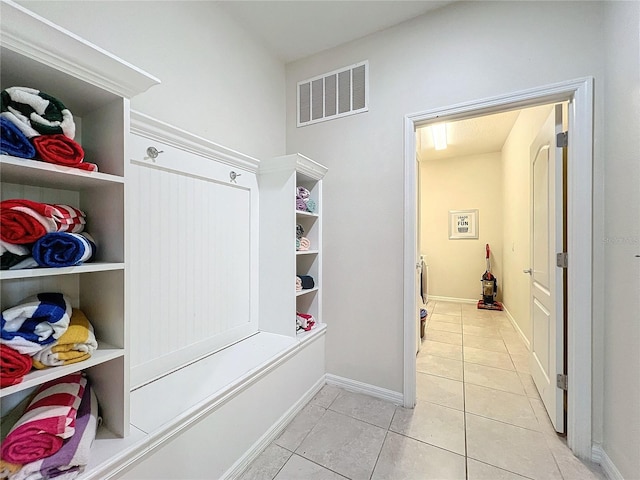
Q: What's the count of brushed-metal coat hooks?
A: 2